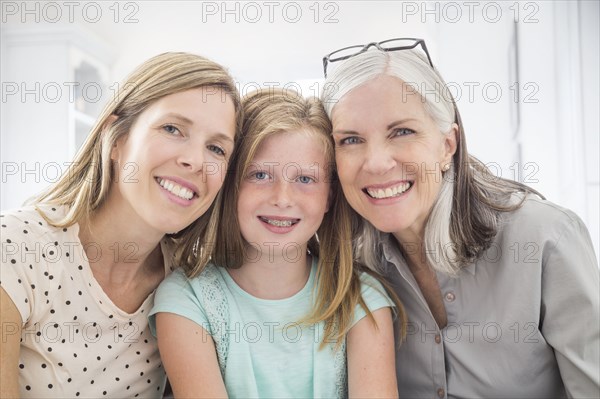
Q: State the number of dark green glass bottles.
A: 0